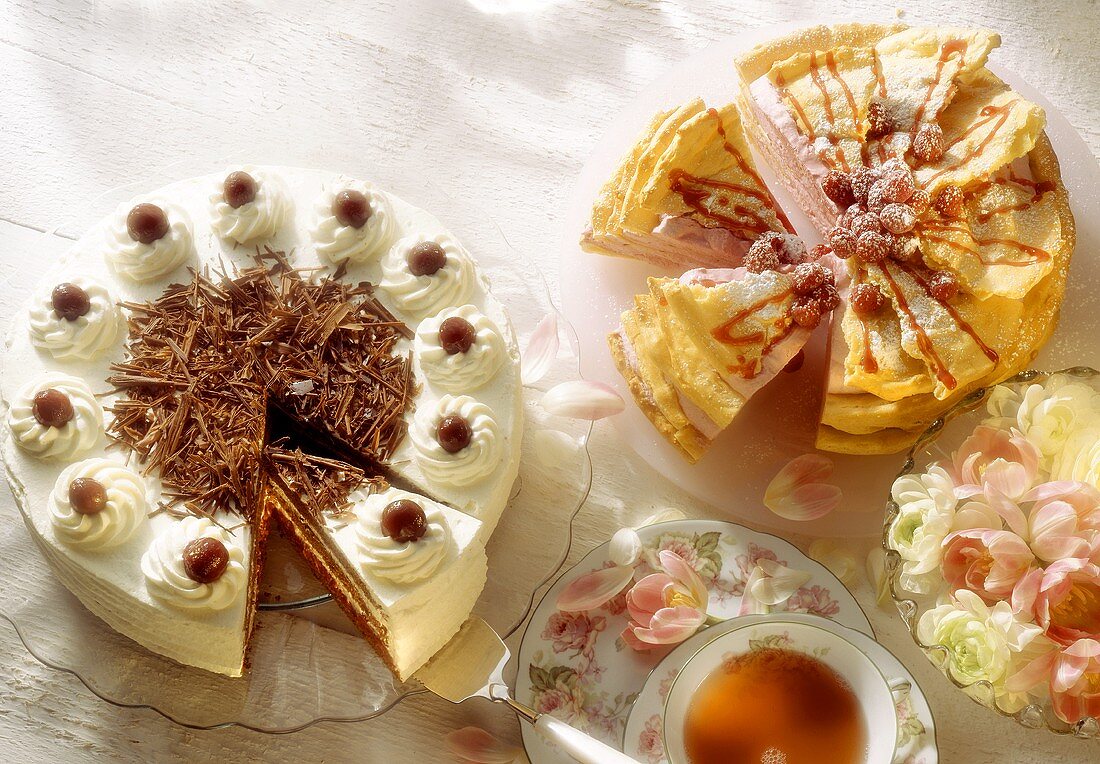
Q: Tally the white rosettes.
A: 11